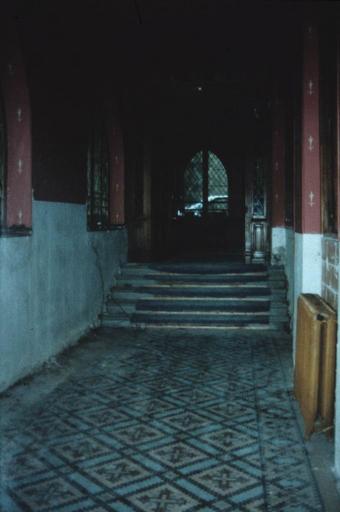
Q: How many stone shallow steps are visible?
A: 5